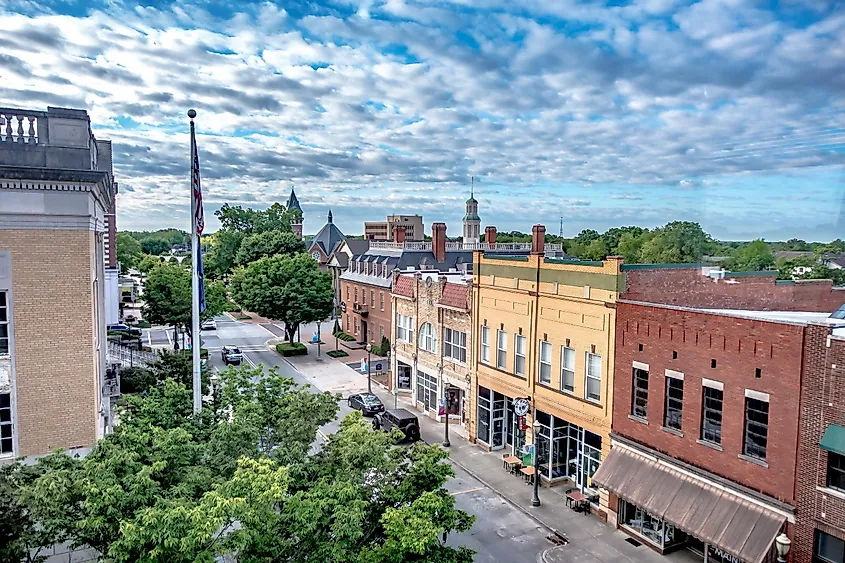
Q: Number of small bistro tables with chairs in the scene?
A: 3